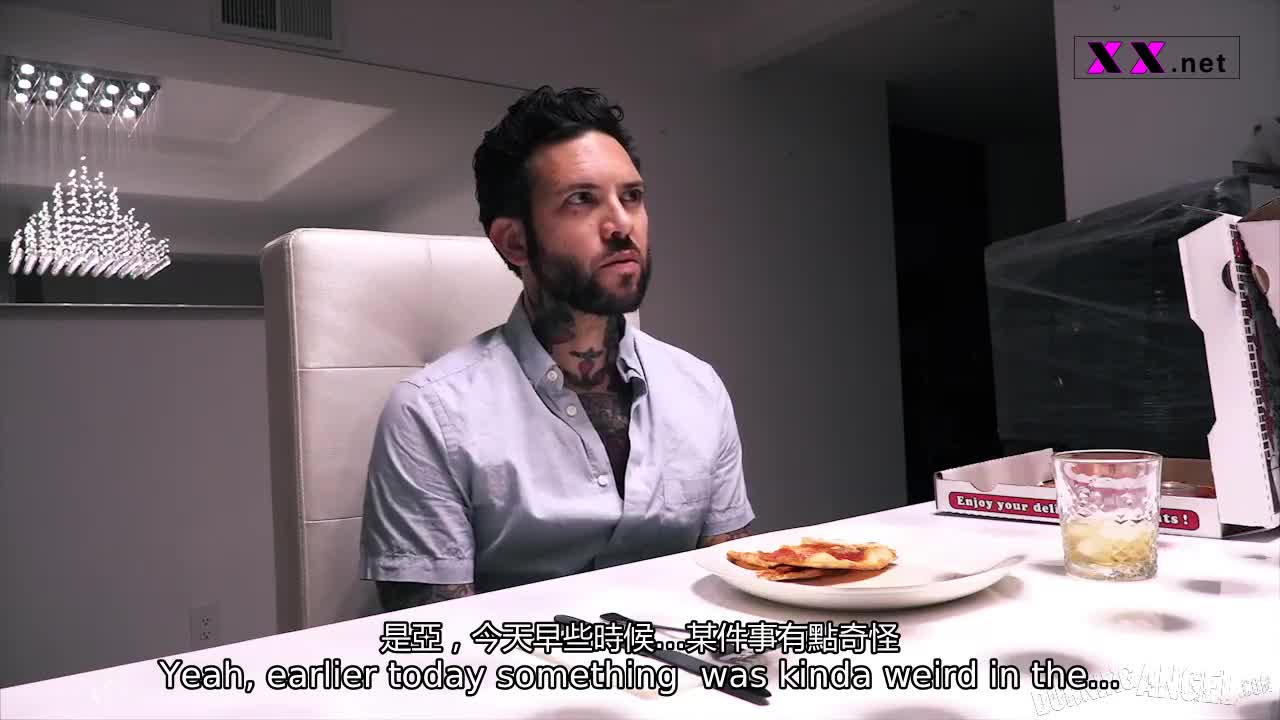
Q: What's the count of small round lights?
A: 13